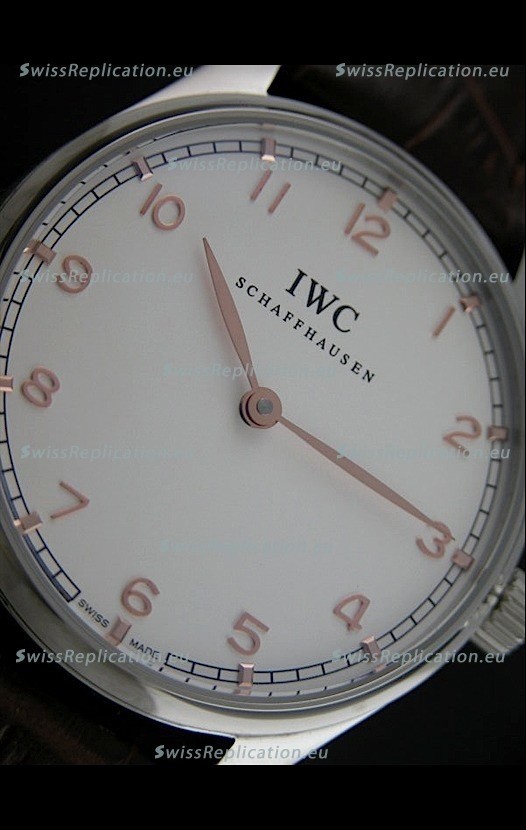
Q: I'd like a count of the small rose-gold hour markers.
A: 12